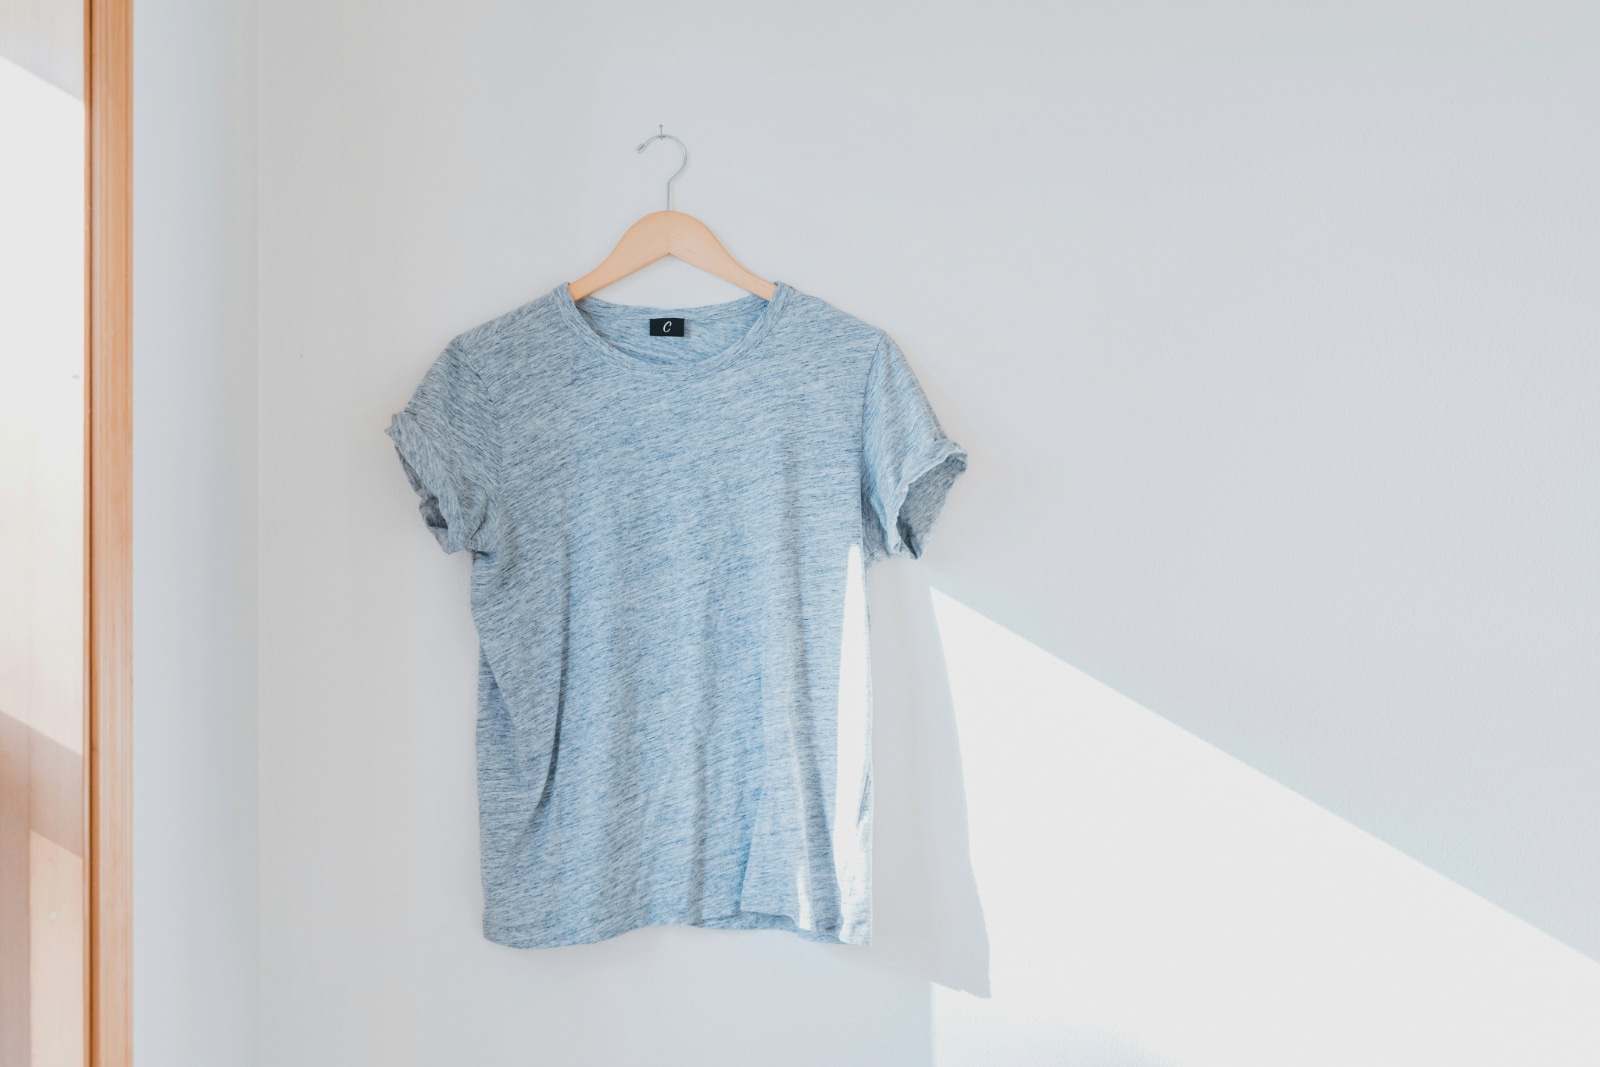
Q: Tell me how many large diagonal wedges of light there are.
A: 1